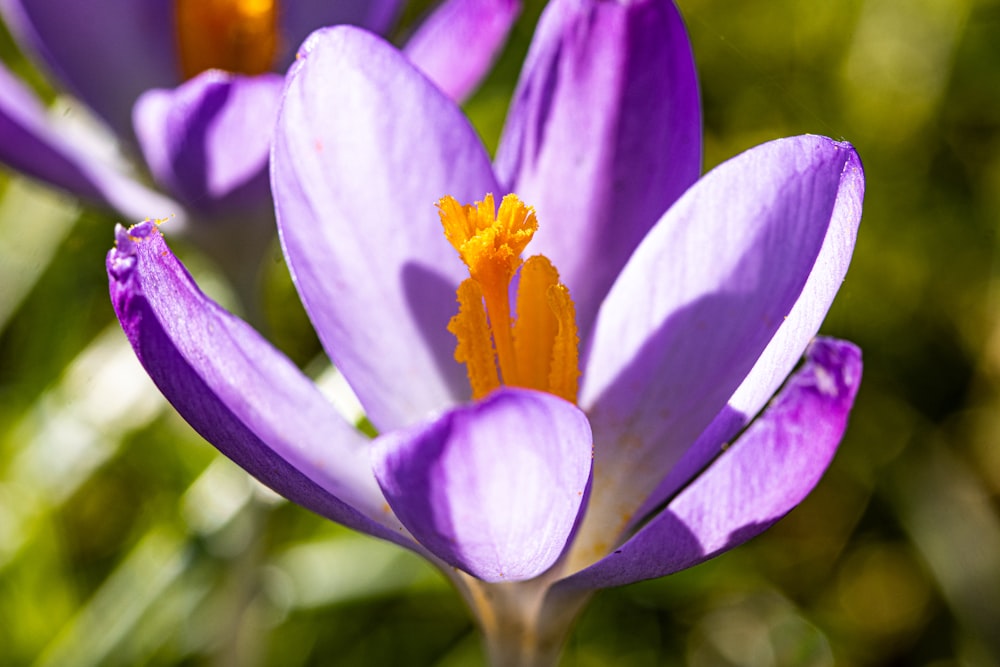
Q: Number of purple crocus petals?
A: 11